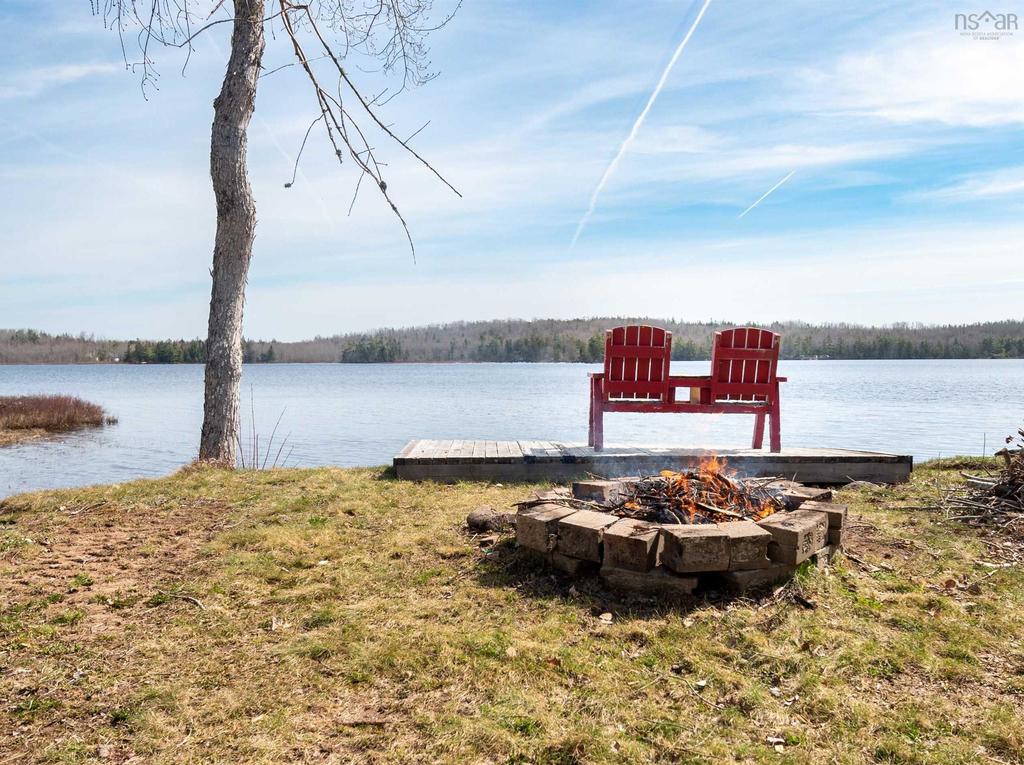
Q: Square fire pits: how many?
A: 0